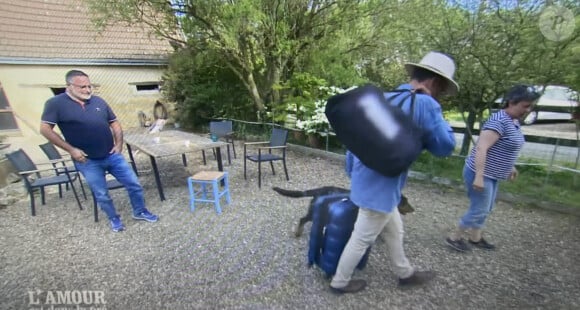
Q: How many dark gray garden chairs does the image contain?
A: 5